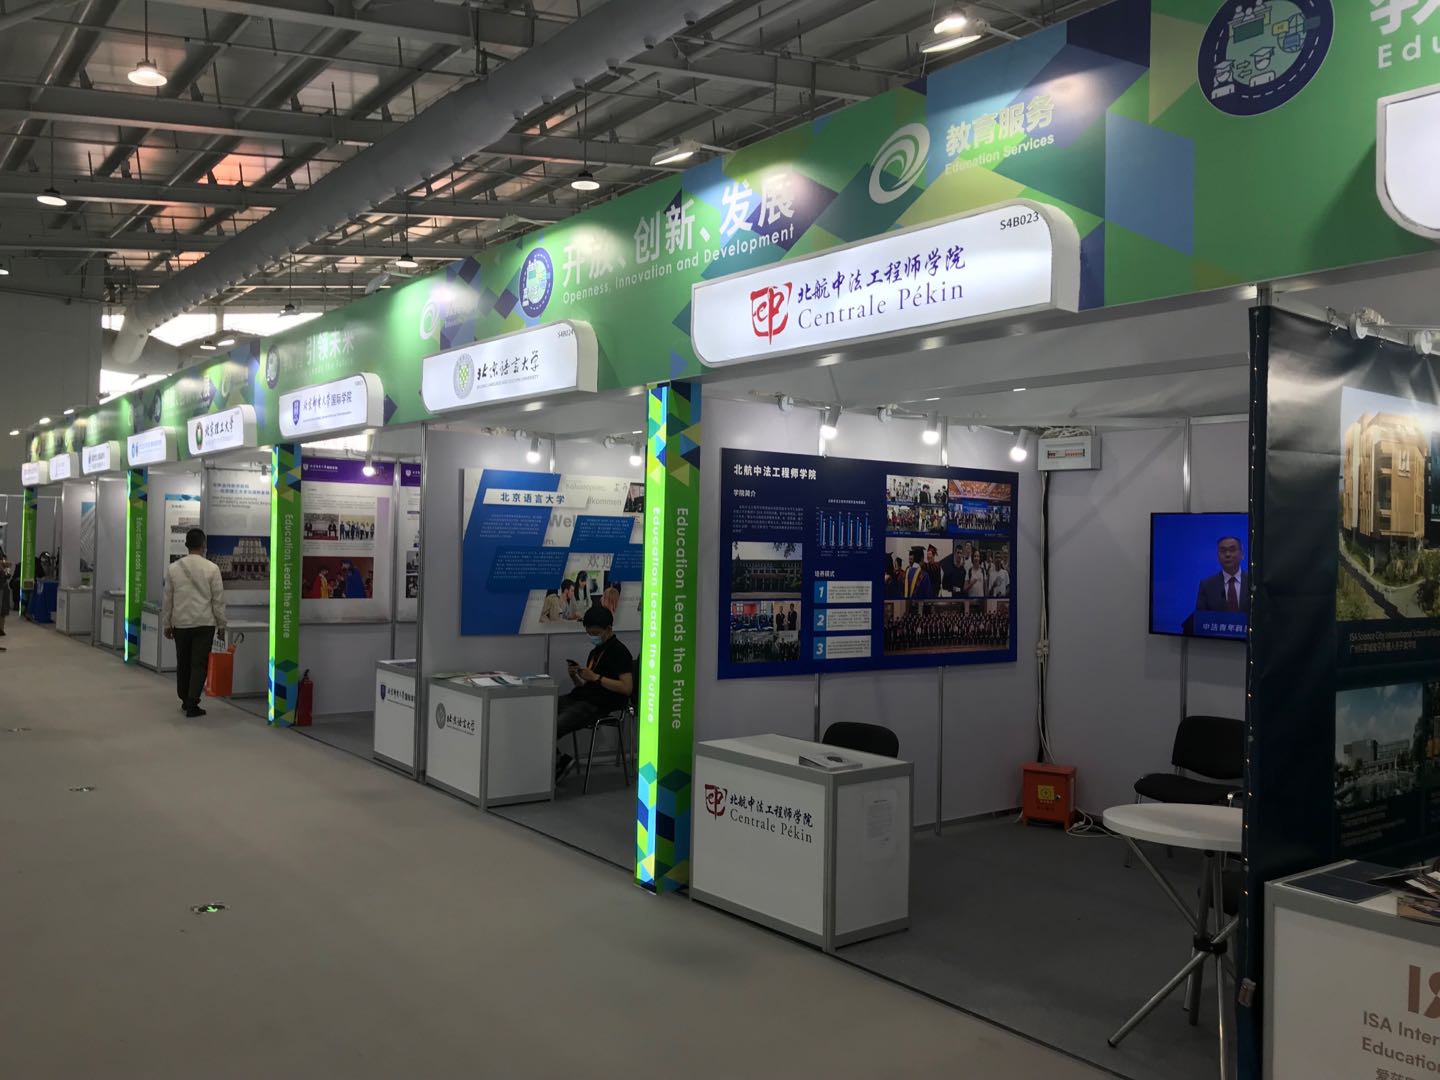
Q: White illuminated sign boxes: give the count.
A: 9